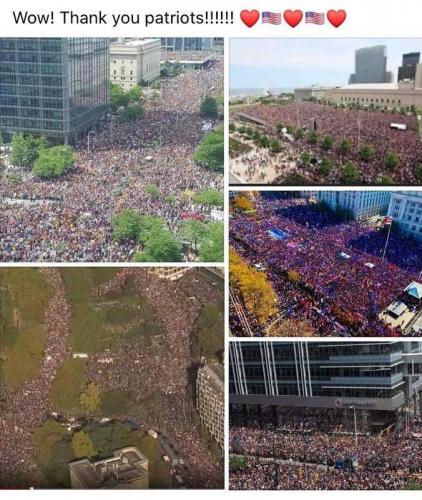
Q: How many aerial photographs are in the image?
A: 5